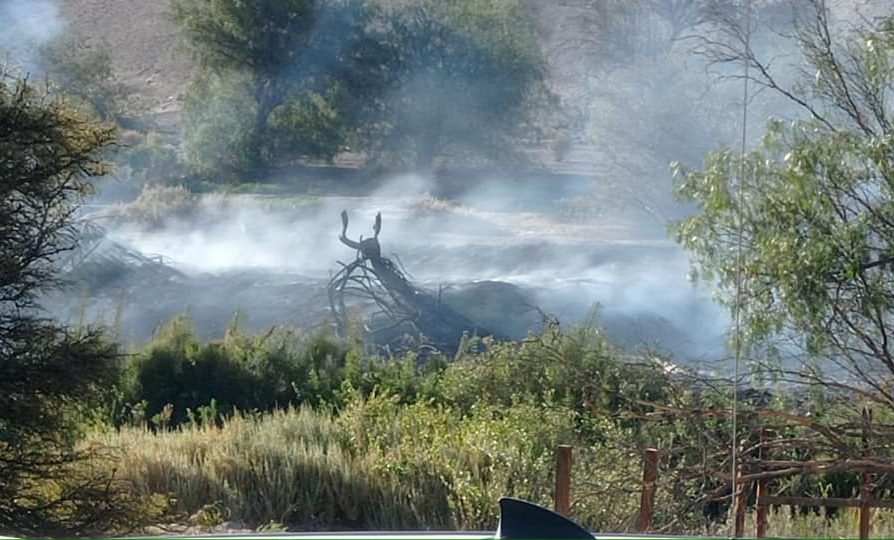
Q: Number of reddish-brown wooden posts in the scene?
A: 5